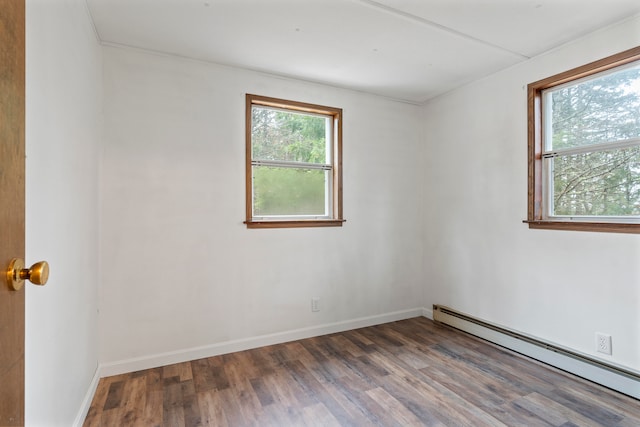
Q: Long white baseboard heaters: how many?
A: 1